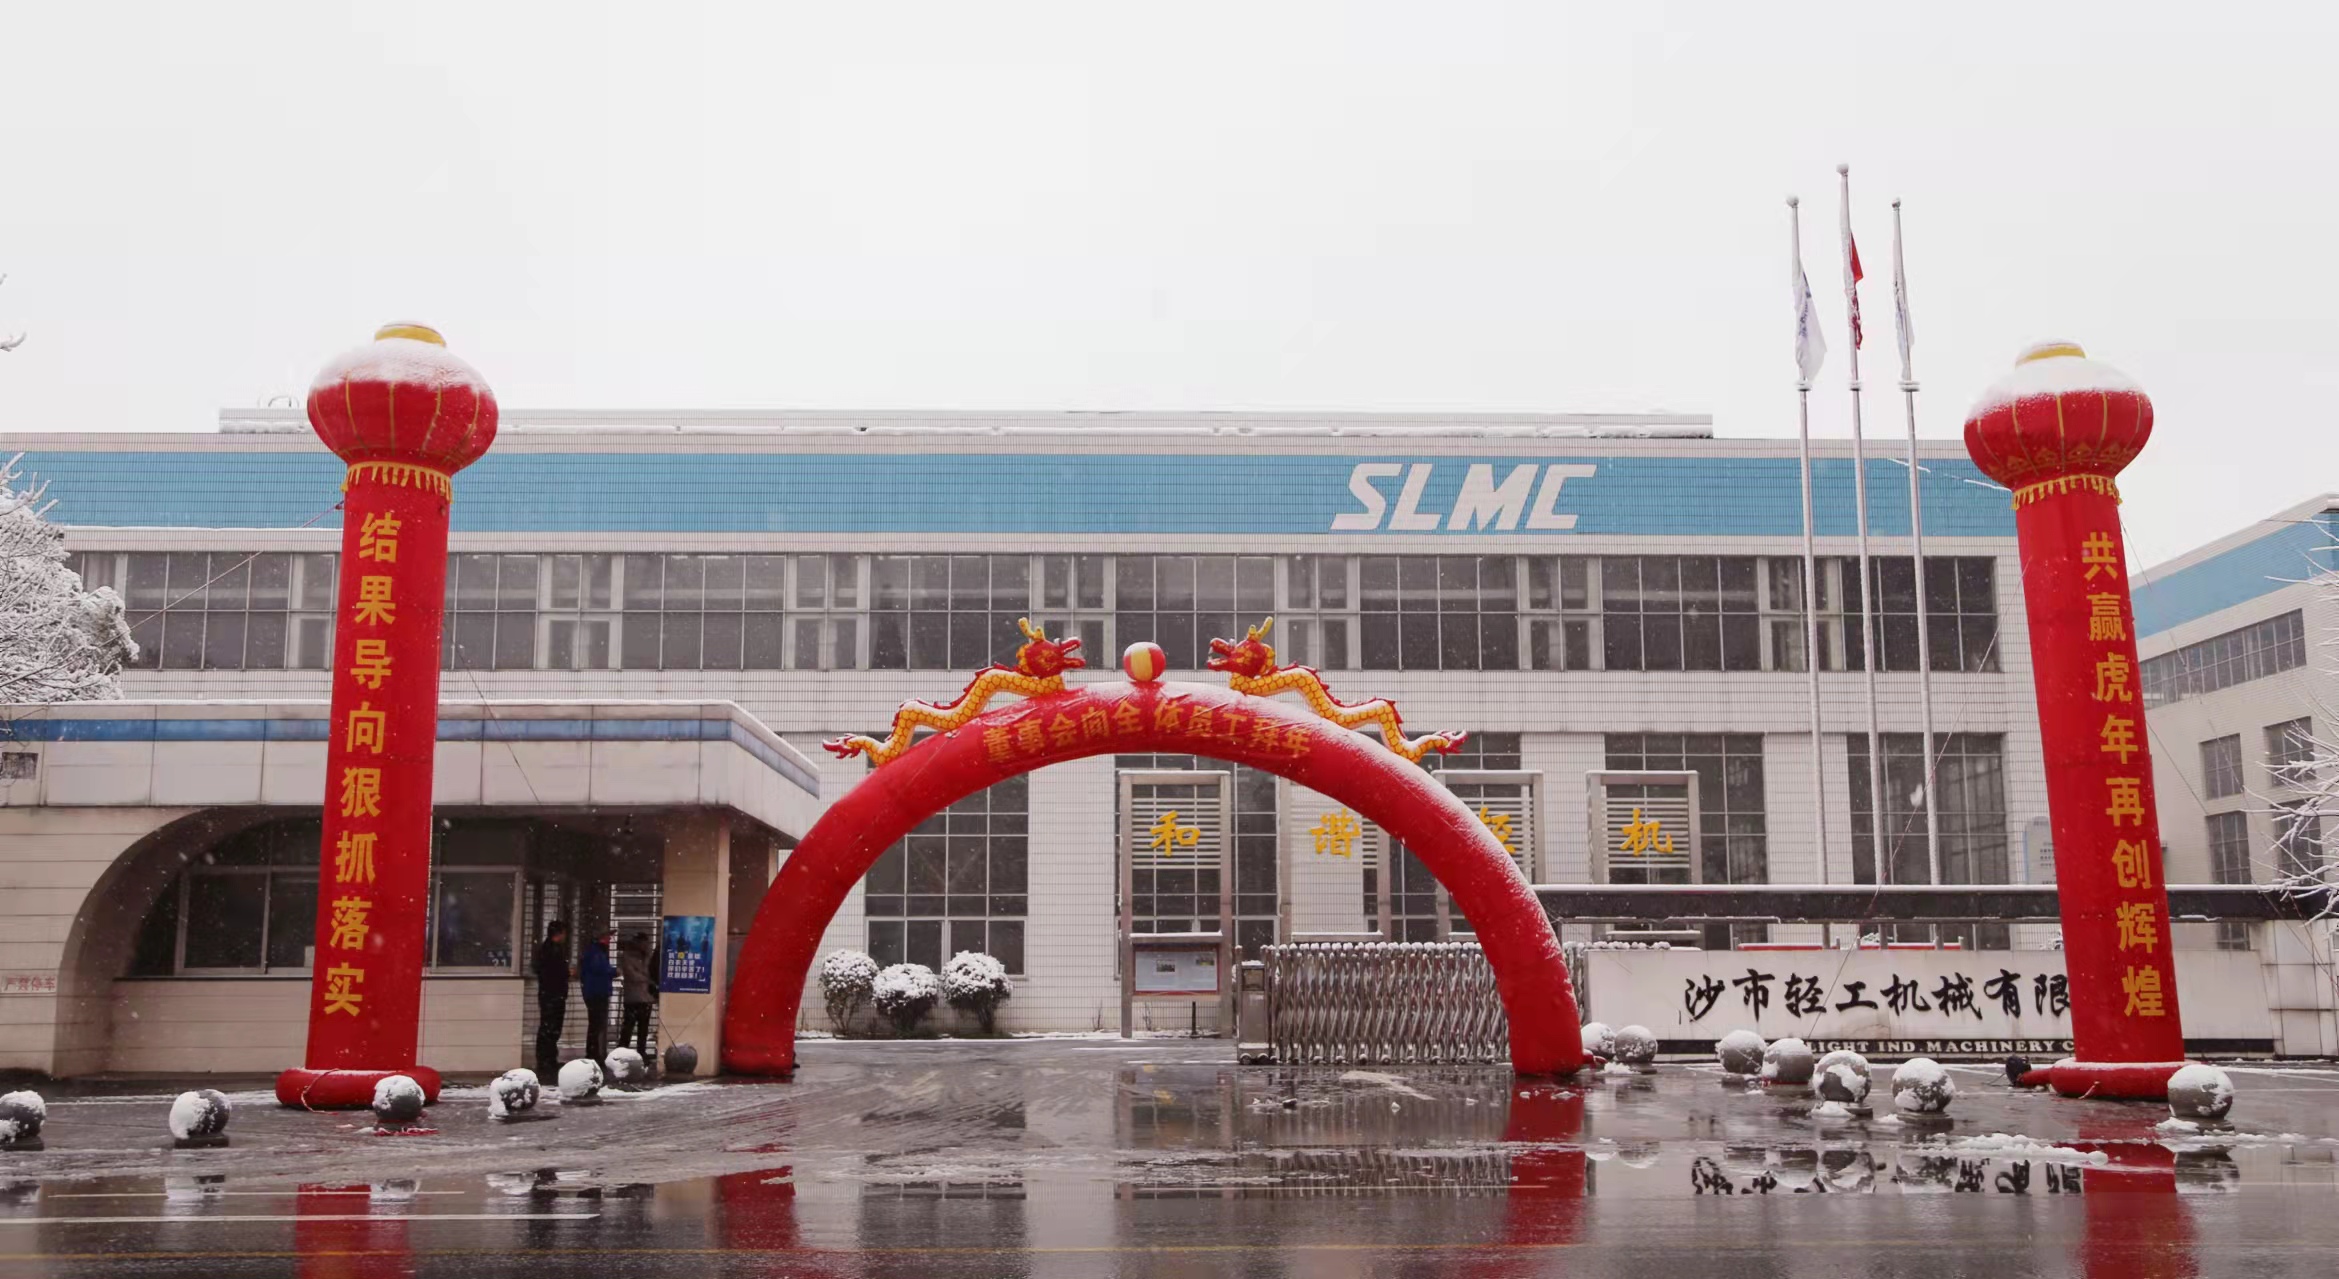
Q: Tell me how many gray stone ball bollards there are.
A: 14